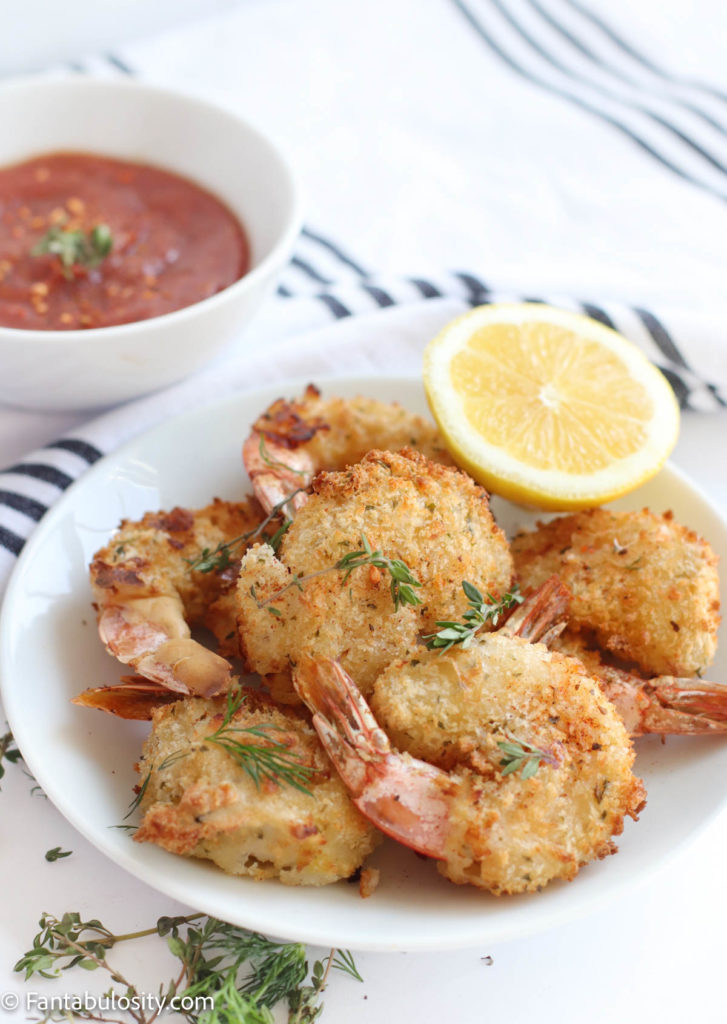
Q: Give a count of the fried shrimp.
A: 6